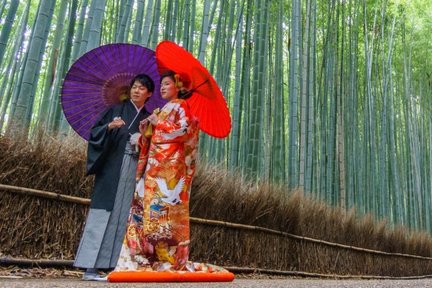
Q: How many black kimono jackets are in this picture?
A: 1